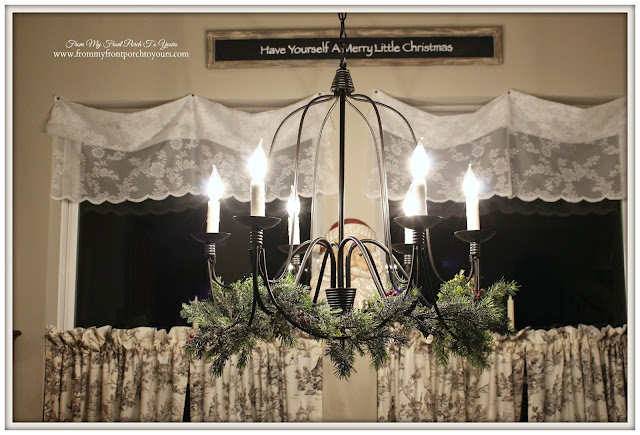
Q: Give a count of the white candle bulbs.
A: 6